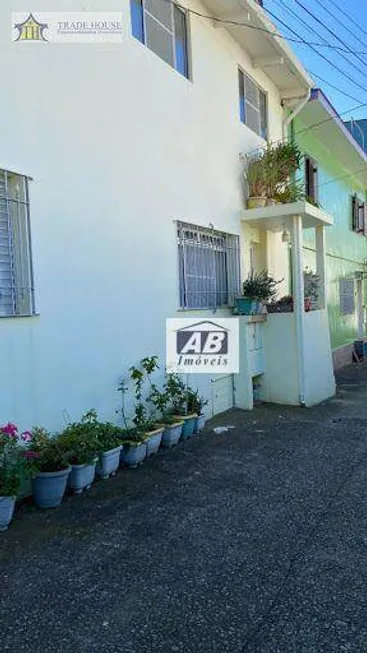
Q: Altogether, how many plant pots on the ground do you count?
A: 9